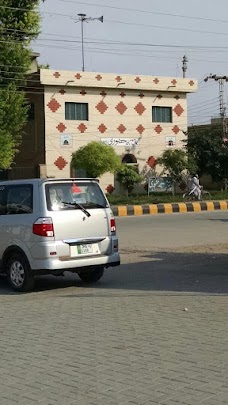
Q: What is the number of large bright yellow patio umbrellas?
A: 0